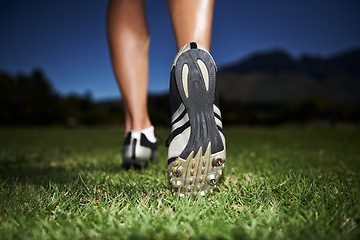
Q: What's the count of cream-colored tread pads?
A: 2